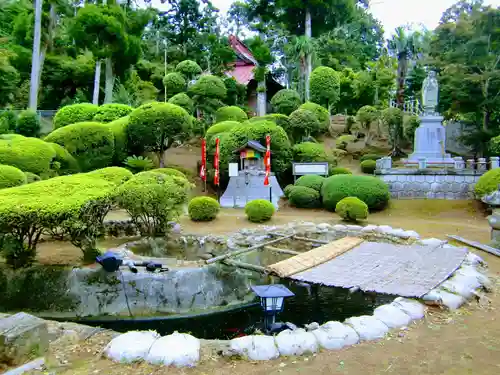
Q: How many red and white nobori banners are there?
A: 3